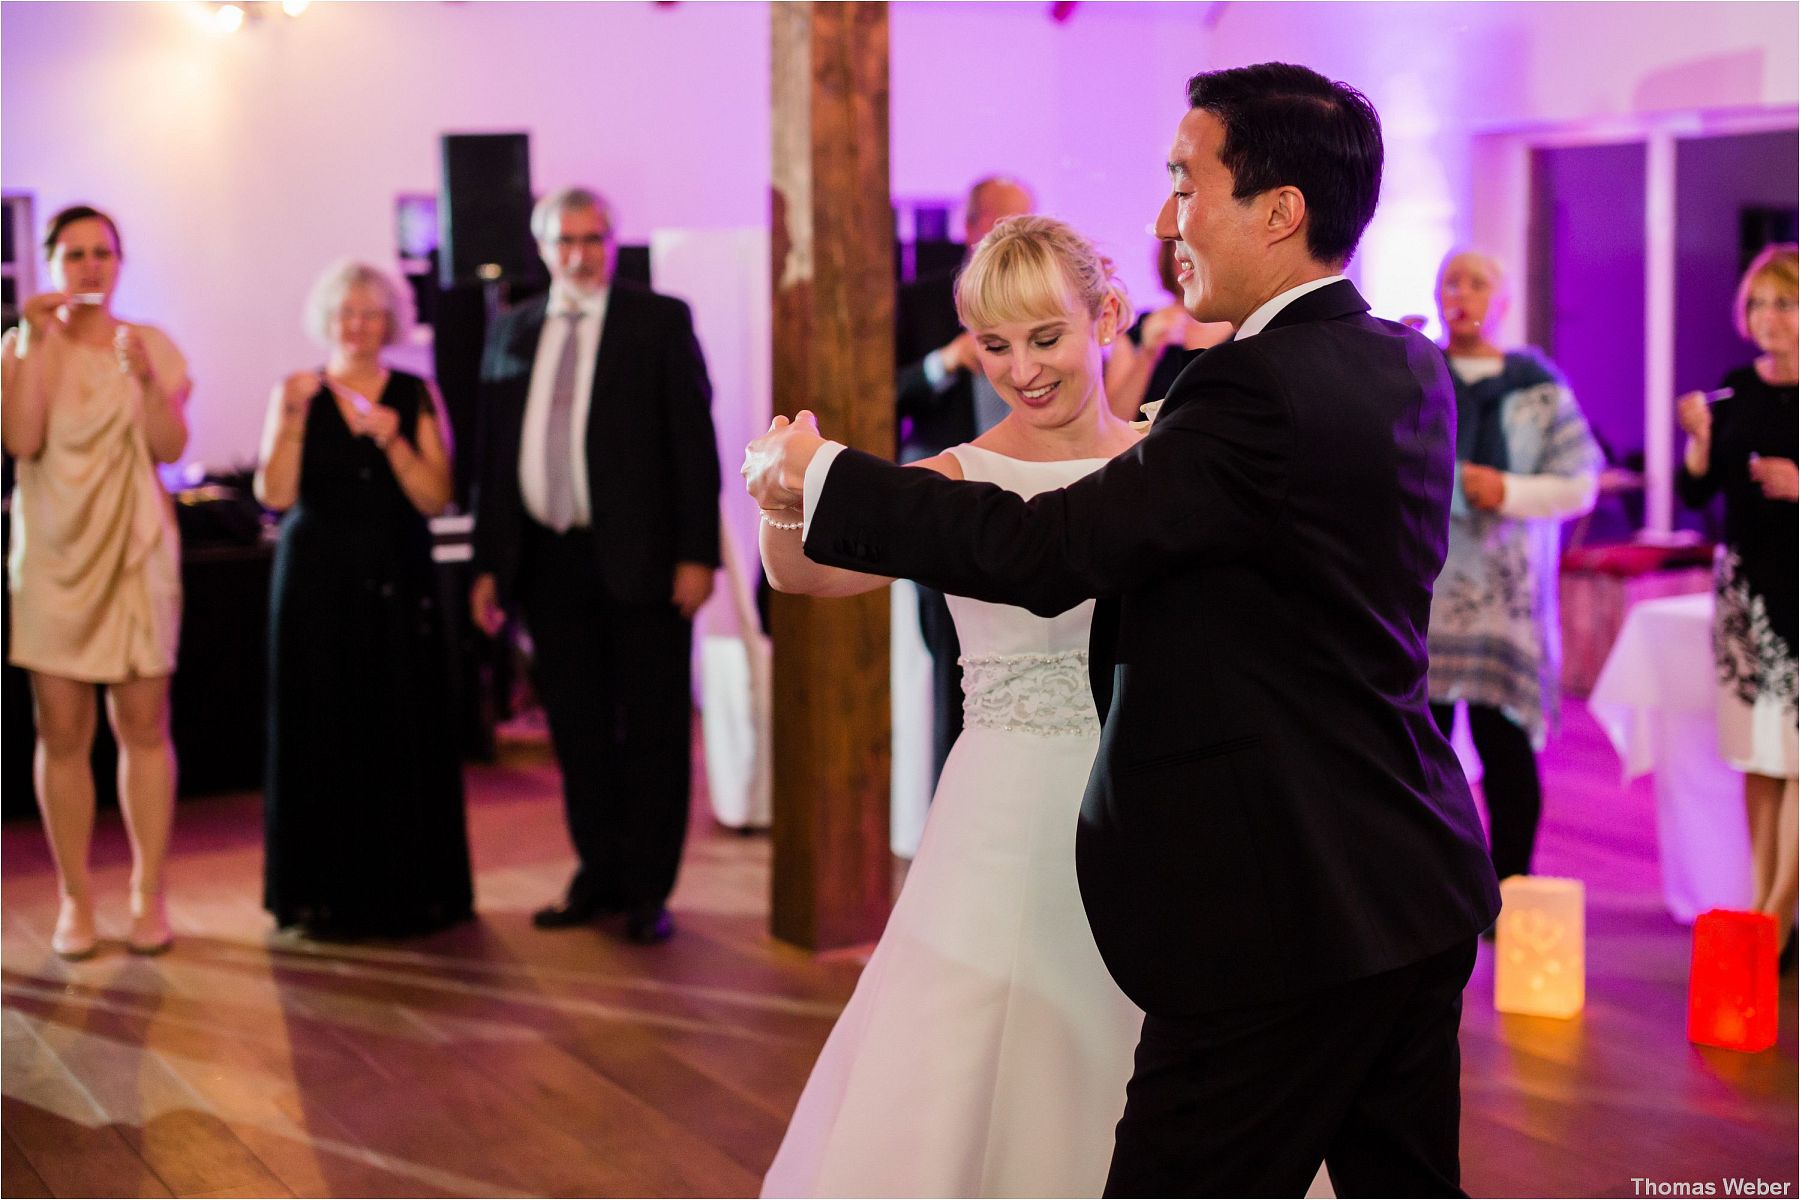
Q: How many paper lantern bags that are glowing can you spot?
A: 2